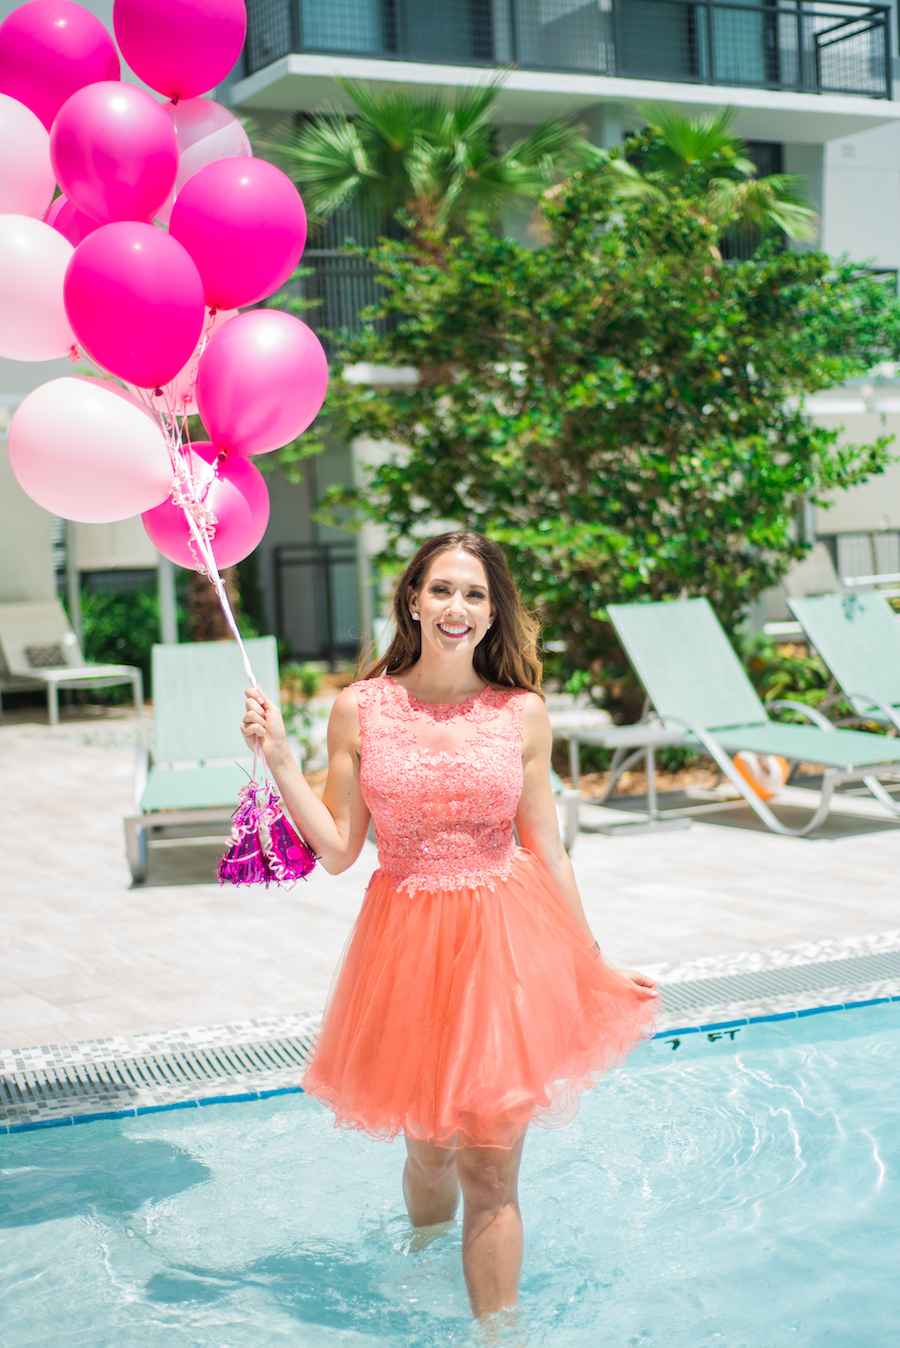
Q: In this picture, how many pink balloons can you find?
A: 13